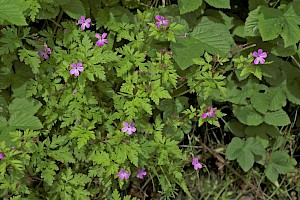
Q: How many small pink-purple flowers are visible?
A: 12